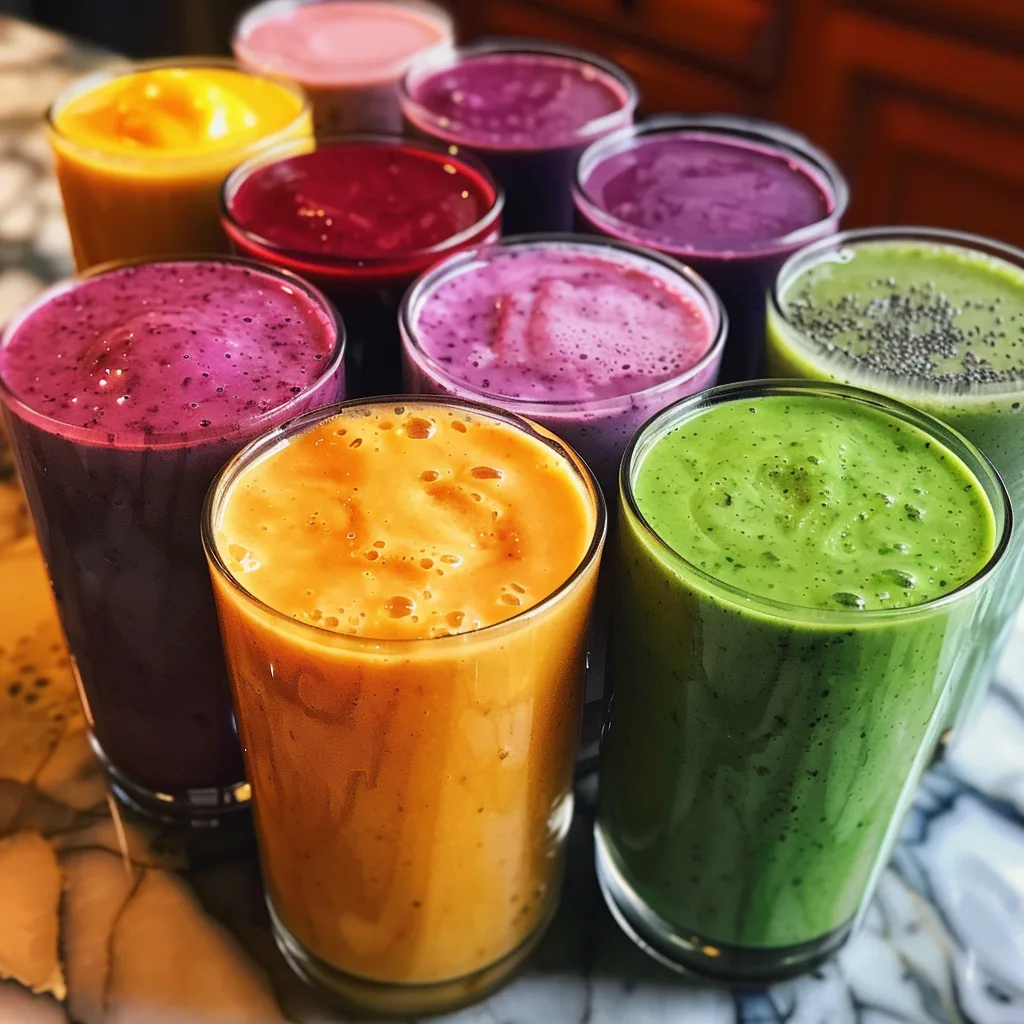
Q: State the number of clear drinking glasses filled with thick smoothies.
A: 10